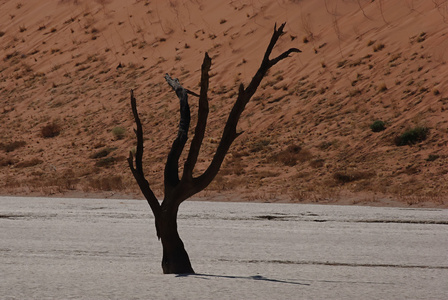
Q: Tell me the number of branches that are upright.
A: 4